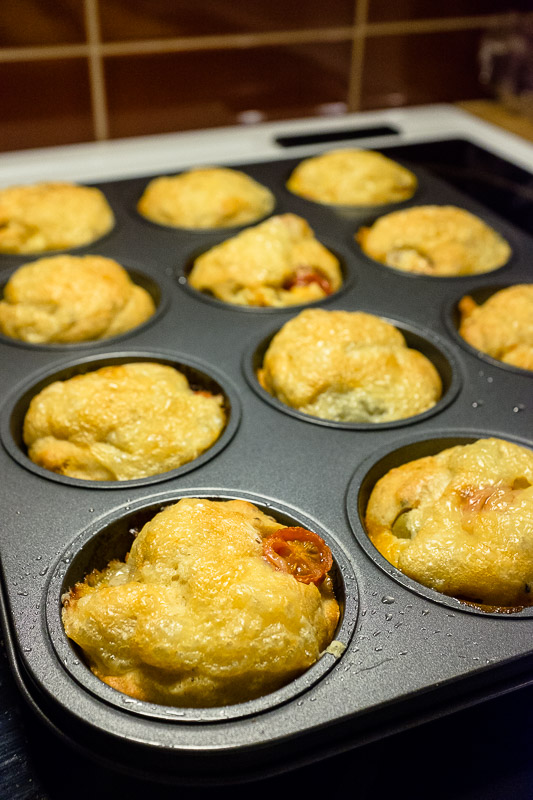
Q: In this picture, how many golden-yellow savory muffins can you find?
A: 11